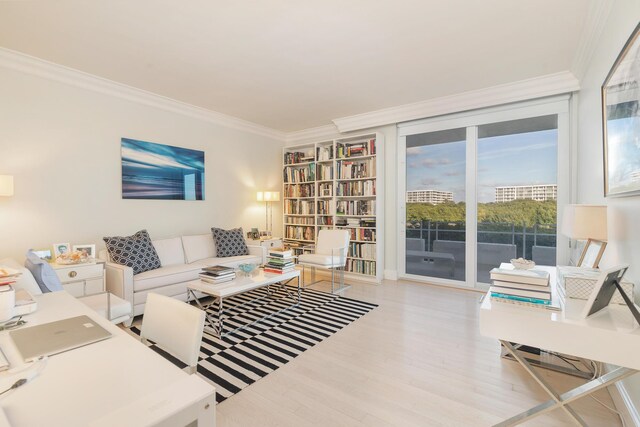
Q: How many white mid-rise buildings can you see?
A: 2